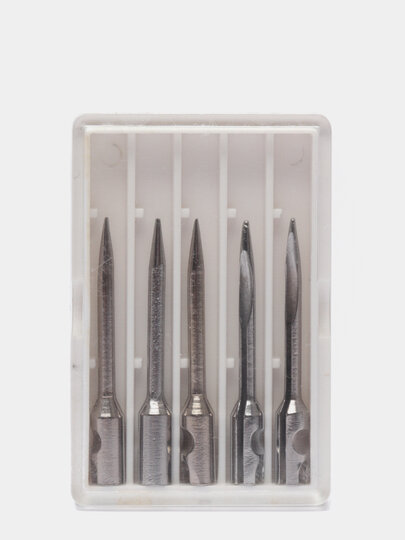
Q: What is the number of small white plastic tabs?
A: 10